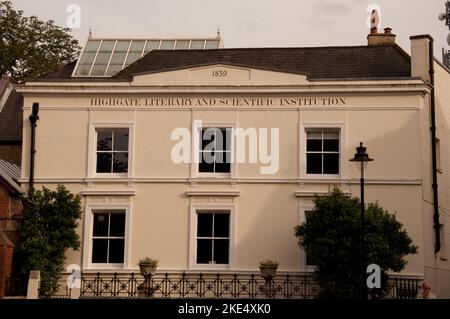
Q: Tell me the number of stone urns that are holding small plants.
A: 2